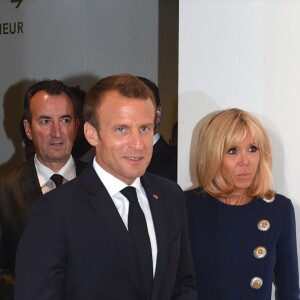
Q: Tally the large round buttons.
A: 4